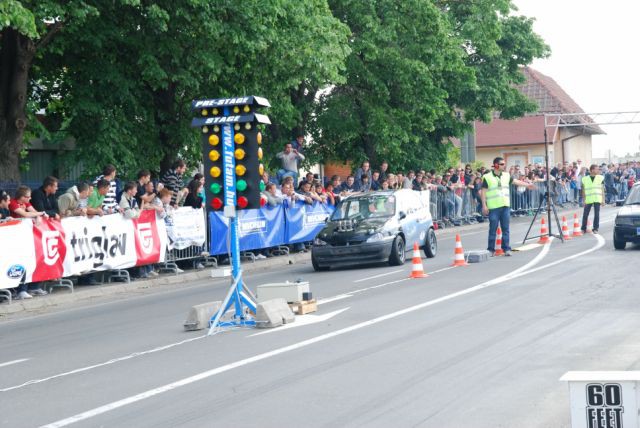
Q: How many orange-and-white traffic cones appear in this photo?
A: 7